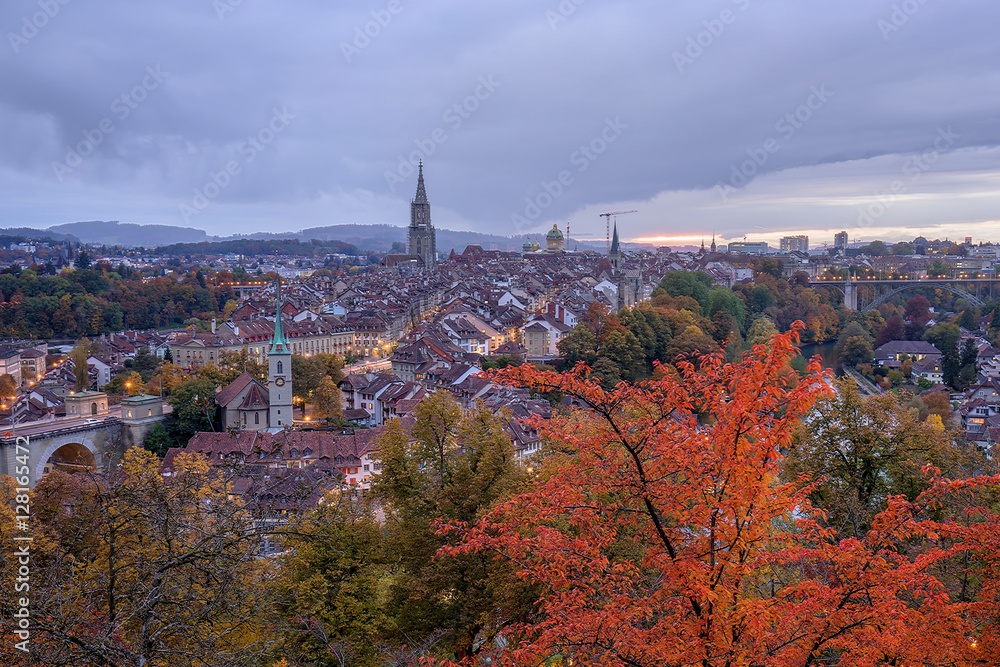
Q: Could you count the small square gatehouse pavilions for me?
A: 2